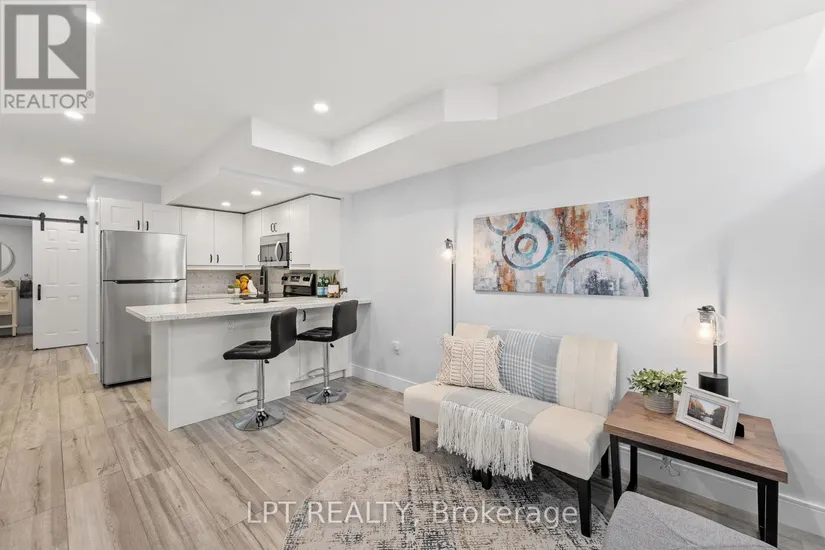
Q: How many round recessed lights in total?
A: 9